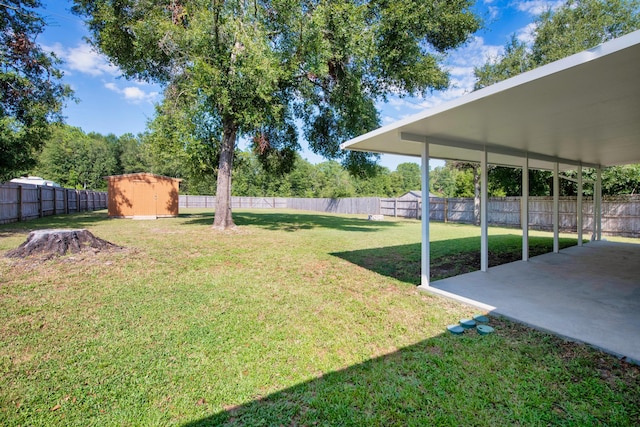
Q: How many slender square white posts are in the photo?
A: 6